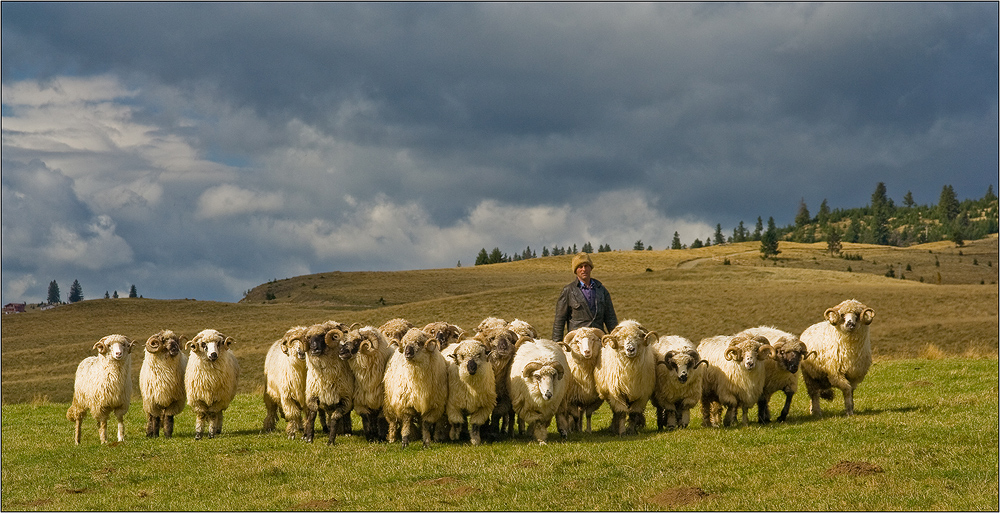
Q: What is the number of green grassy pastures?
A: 1